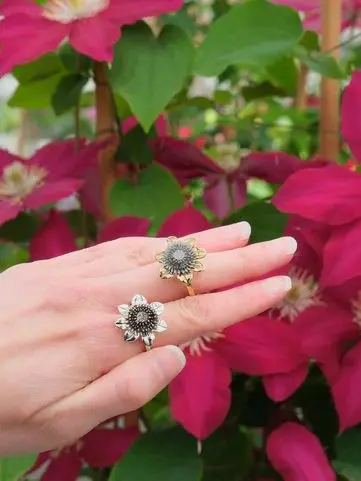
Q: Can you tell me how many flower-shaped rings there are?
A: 2